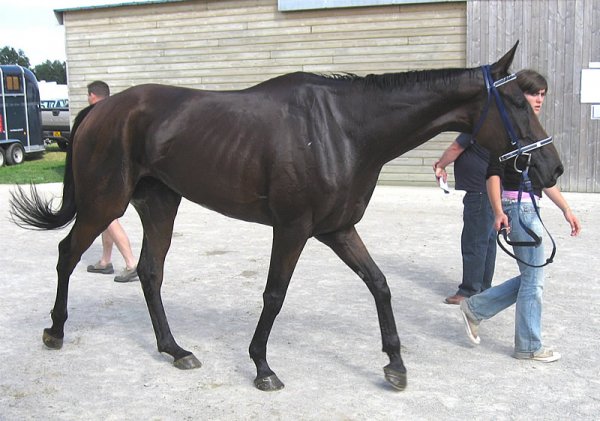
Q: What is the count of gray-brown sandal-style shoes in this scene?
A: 2